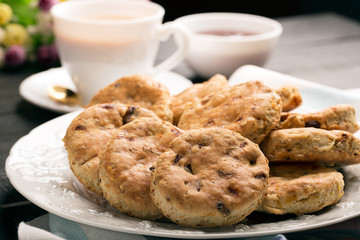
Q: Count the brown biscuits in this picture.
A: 10